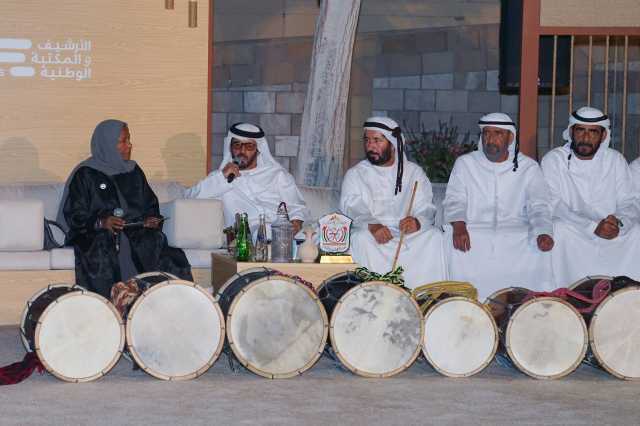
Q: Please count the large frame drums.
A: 7